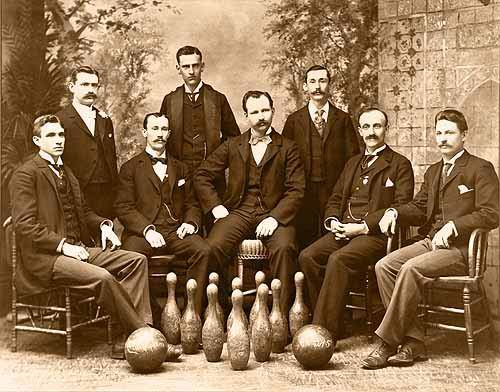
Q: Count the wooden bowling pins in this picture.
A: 10